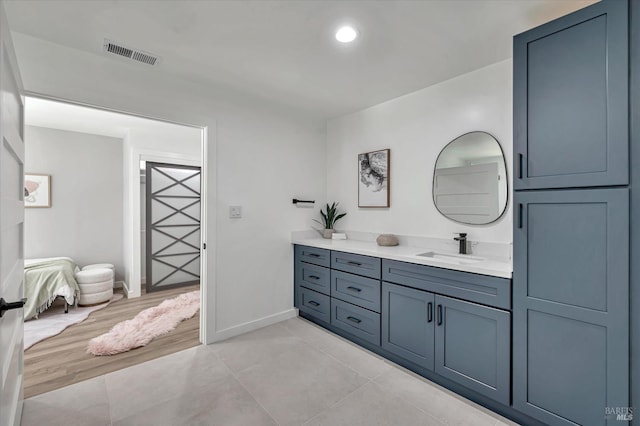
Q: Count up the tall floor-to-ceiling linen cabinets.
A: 1